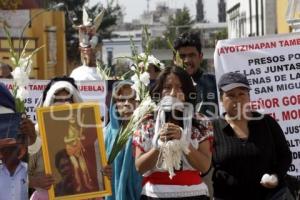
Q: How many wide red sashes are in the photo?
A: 1